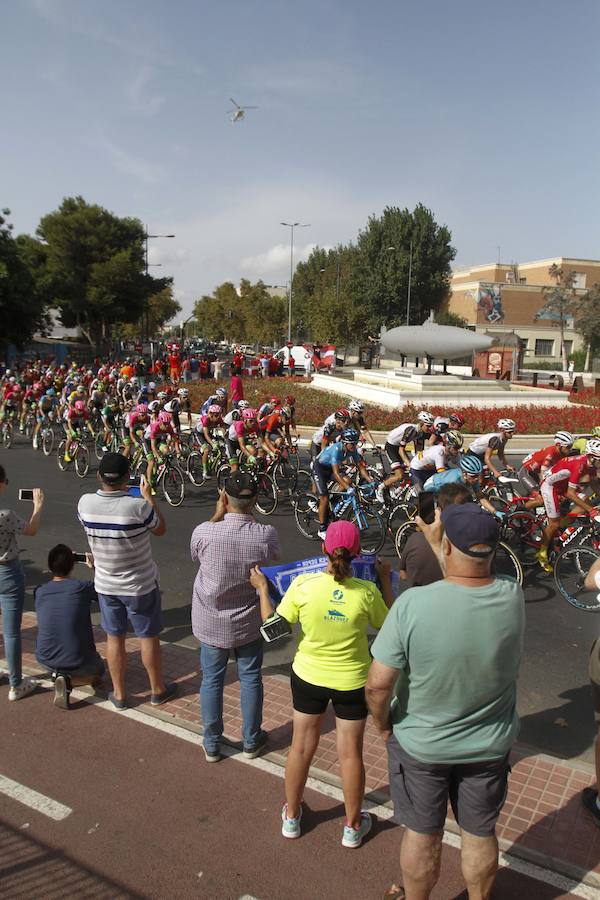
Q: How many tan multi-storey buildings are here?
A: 1